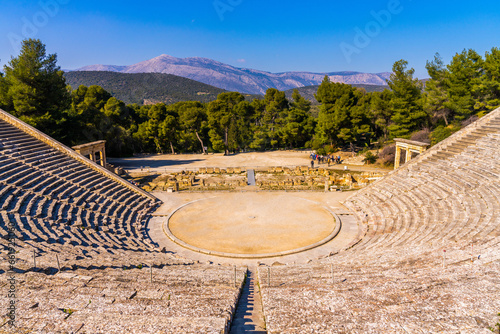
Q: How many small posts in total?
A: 8